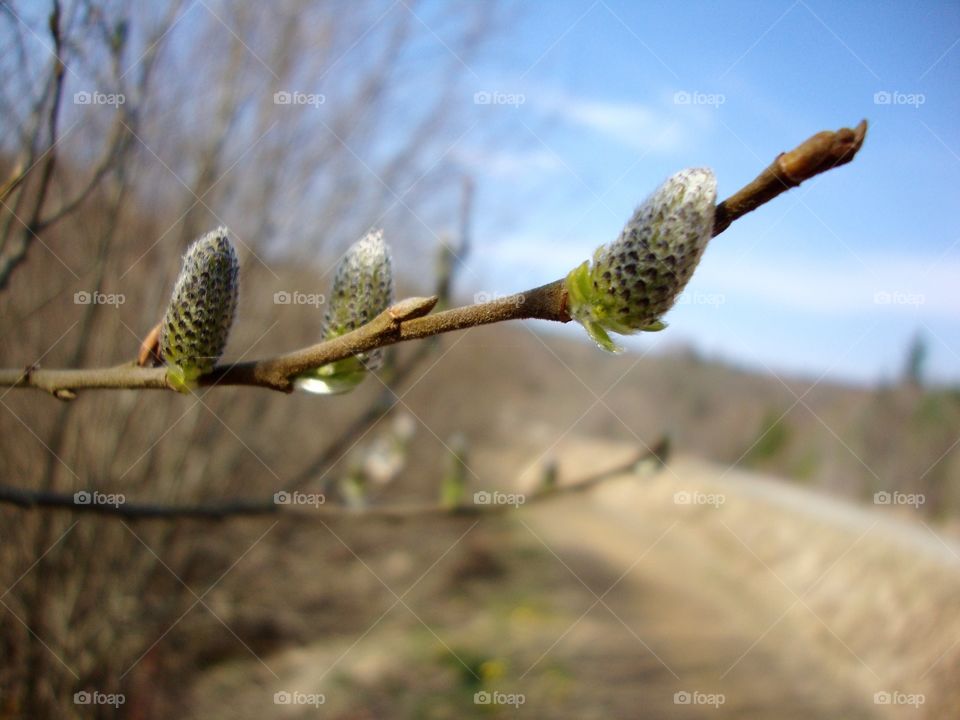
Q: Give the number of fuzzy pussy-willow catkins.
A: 3